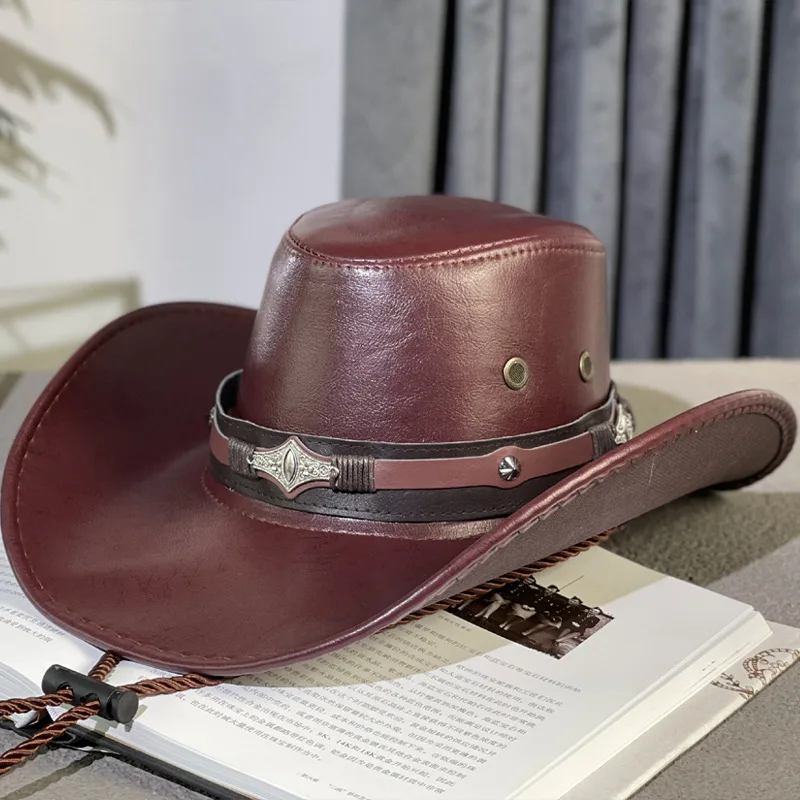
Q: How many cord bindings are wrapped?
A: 3